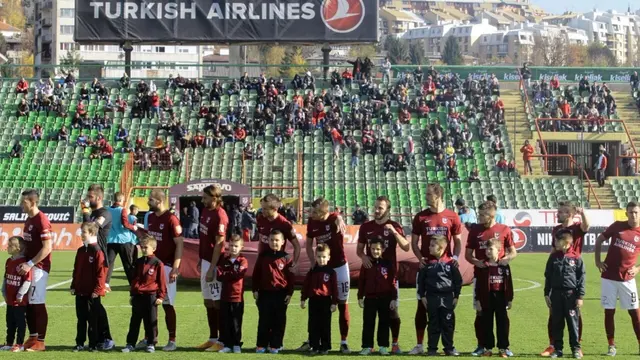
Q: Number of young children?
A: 10